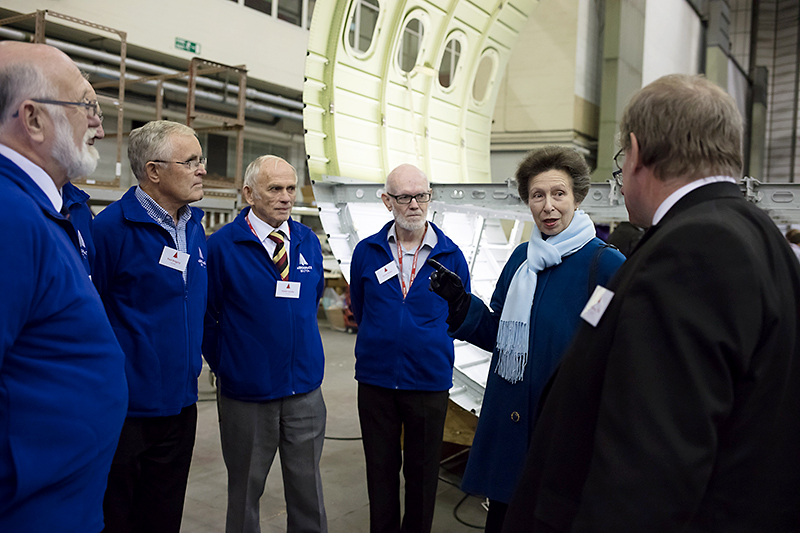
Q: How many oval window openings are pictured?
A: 4